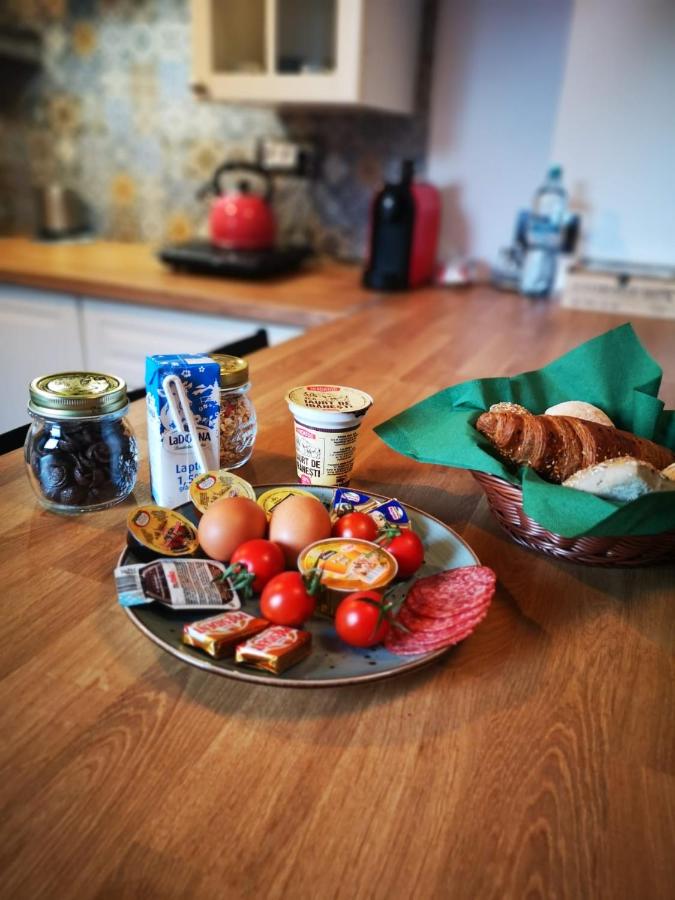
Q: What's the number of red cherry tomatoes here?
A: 5